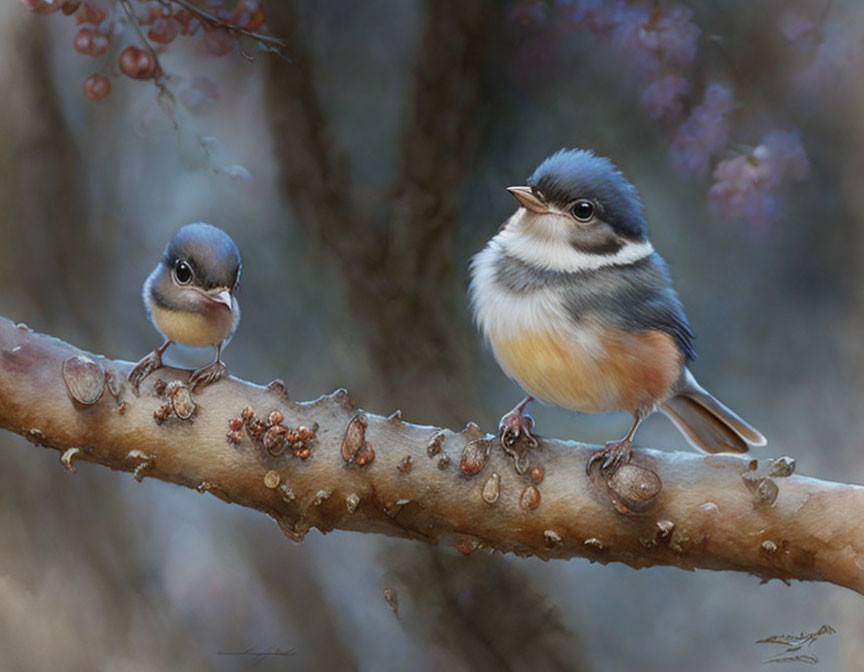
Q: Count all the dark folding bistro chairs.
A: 0